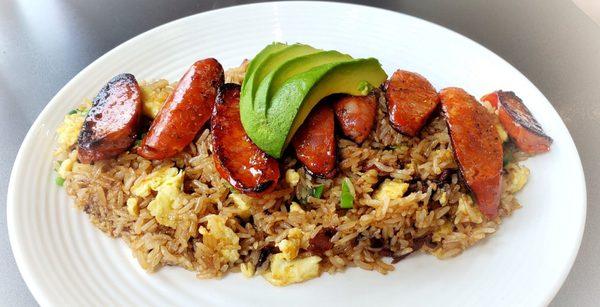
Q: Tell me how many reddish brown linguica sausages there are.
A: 8